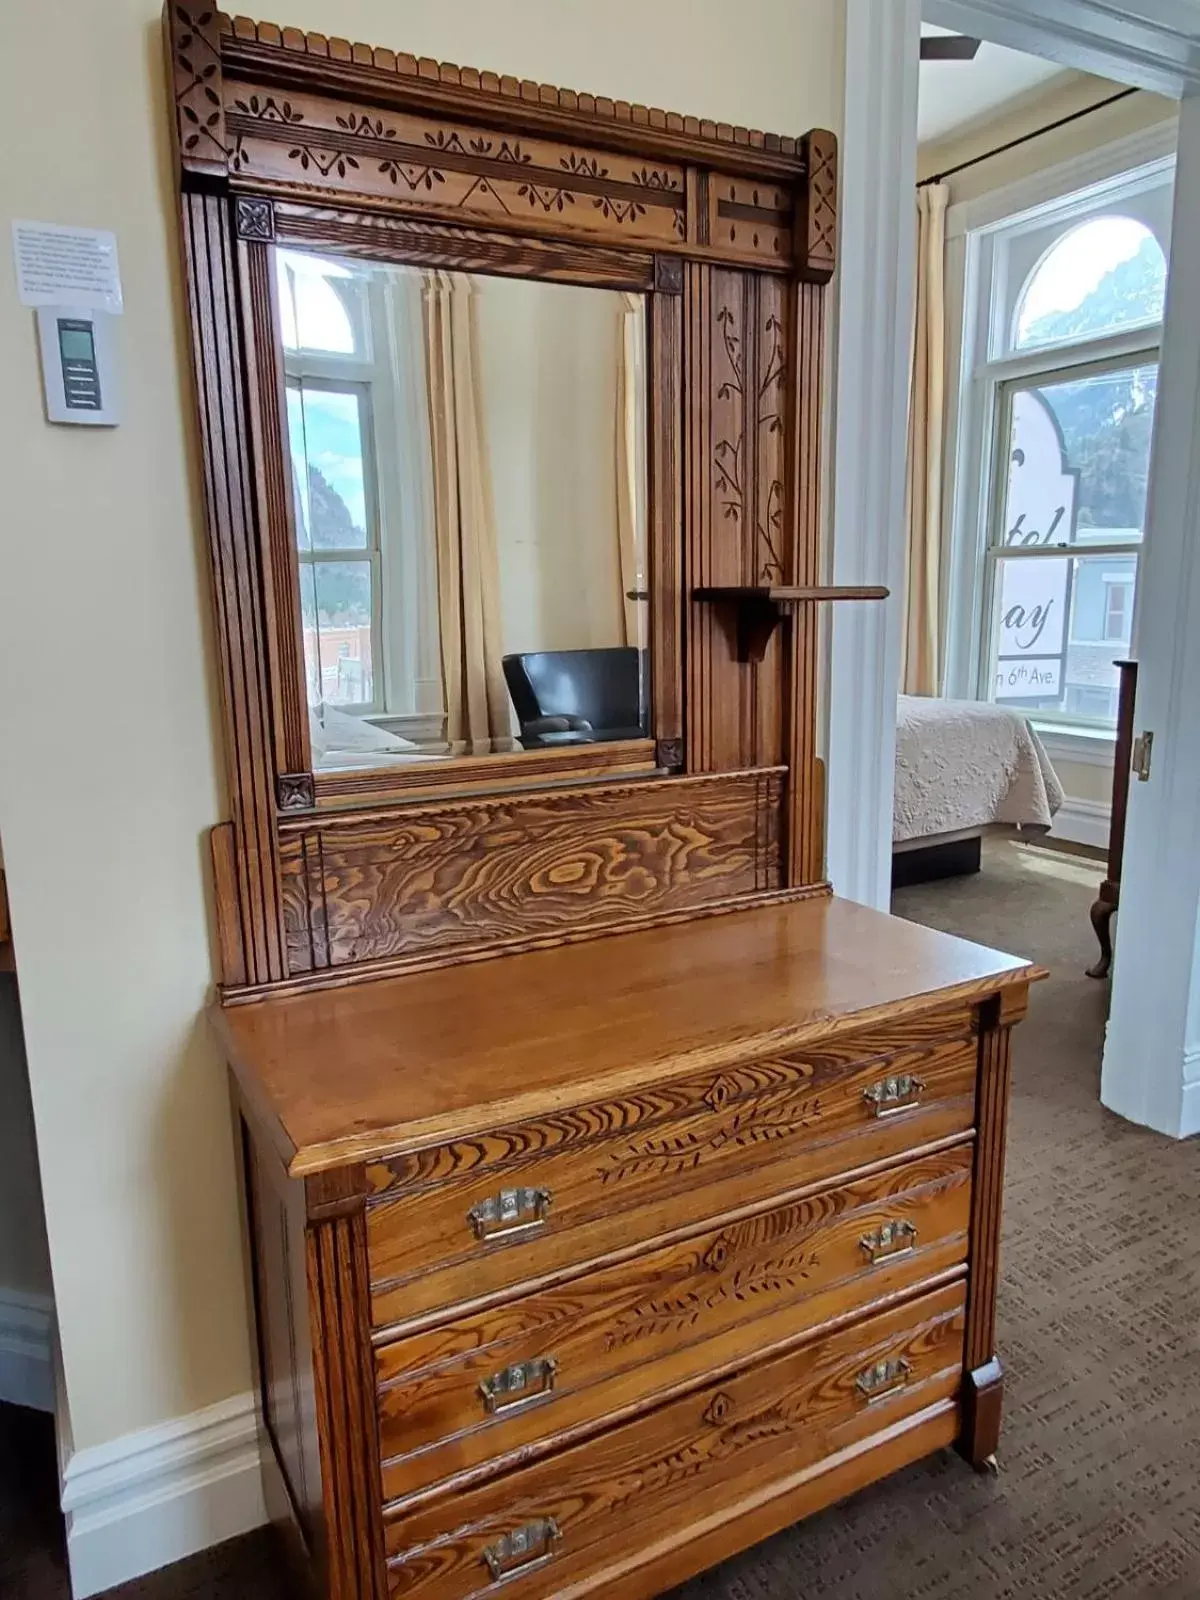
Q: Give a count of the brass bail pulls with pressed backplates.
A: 6